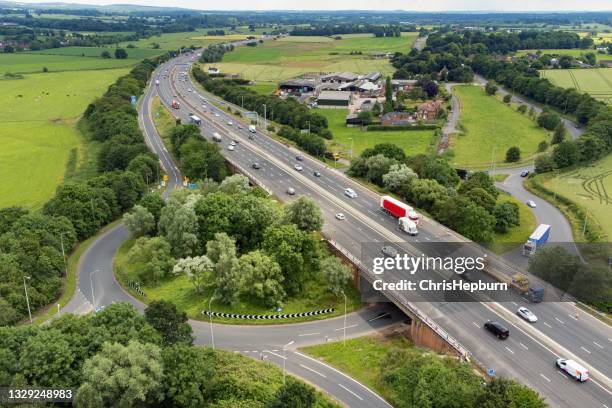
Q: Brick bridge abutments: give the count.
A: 2